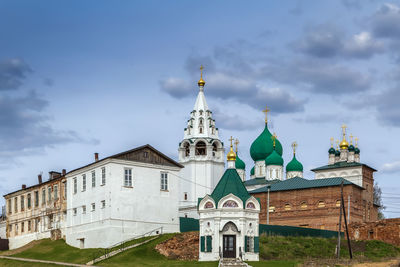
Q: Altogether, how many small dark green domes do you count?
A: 4